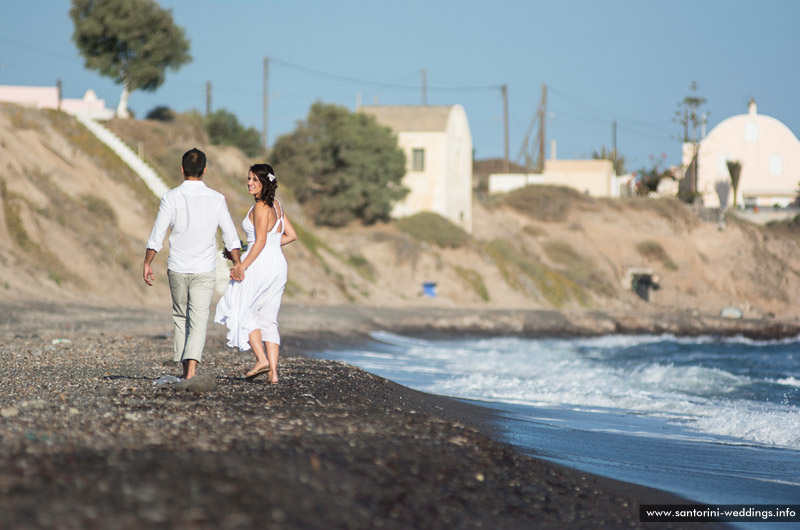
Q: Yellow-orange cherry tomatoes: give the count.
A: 0